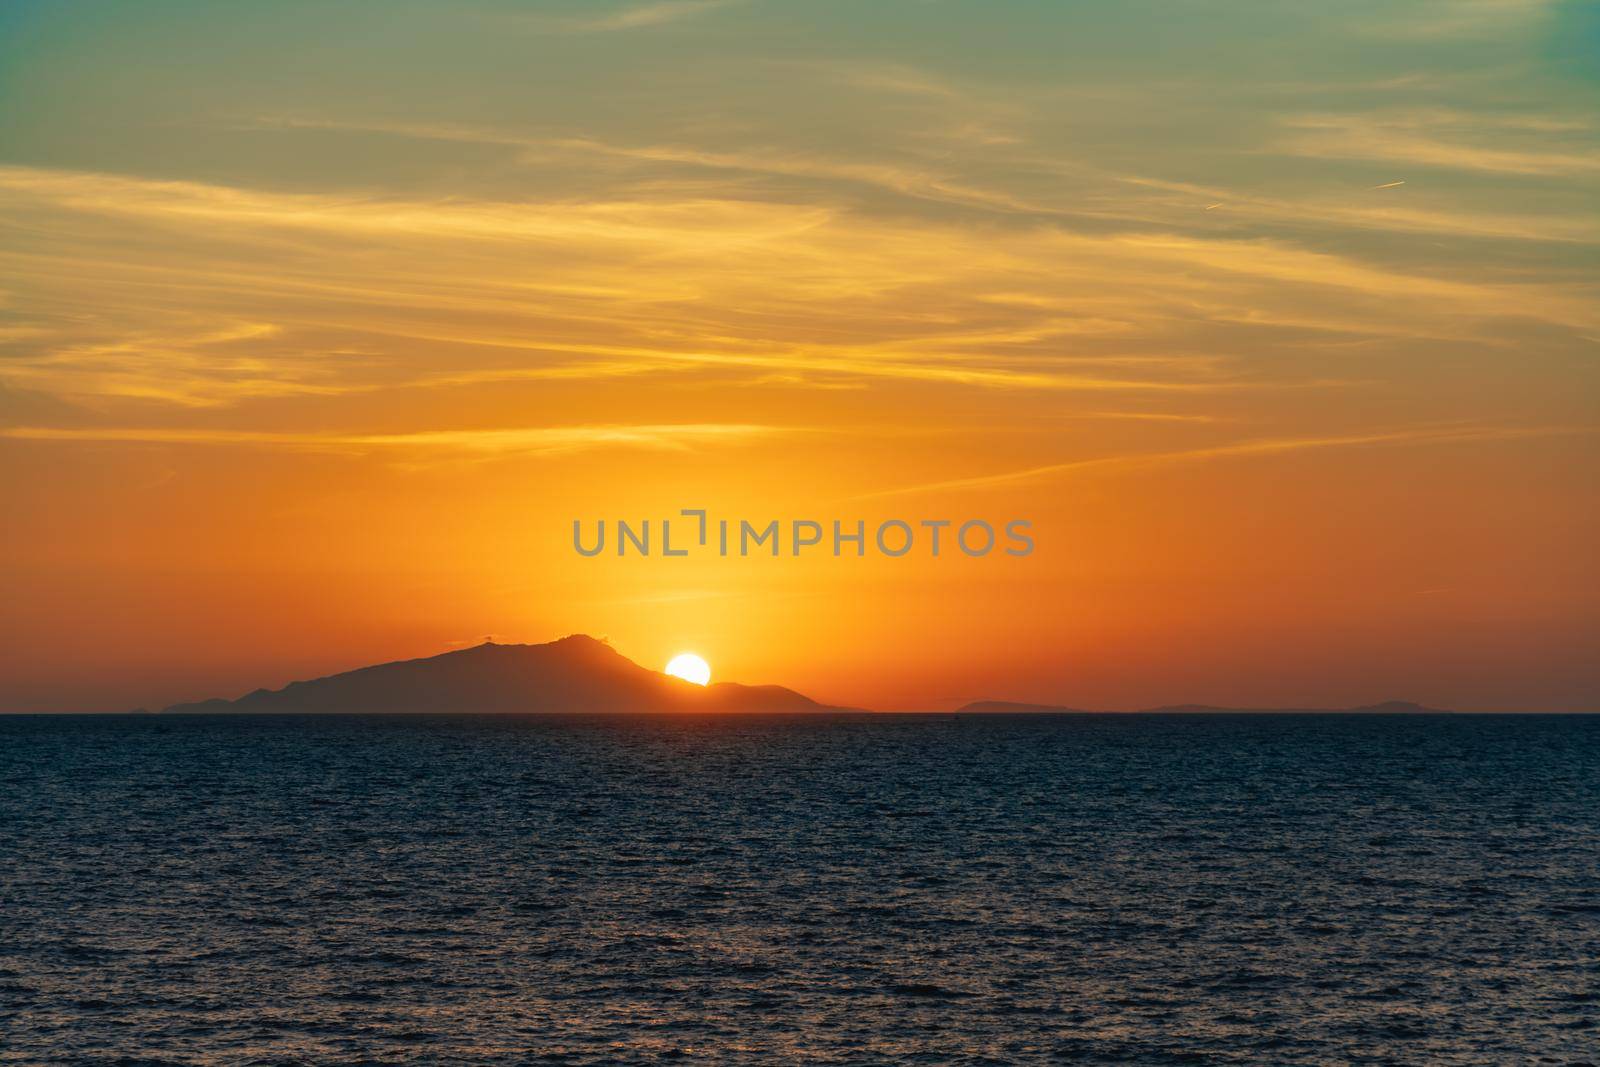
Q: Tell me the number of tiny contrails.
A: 2